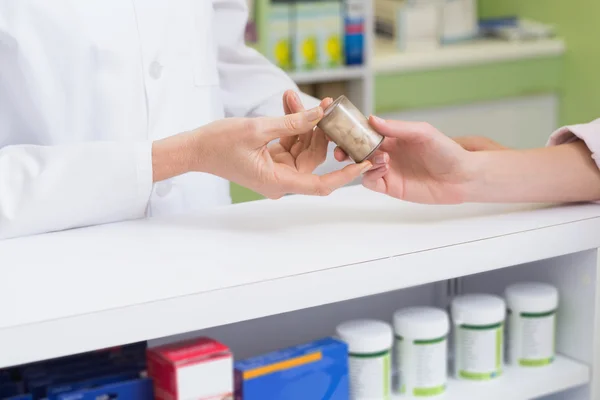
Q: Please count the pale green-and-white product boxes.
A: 3